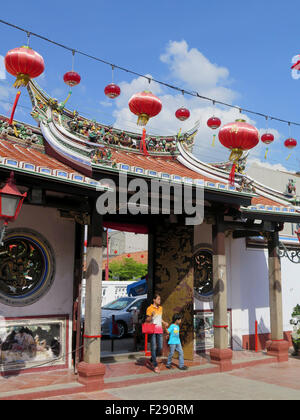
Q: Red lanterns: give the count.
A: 9